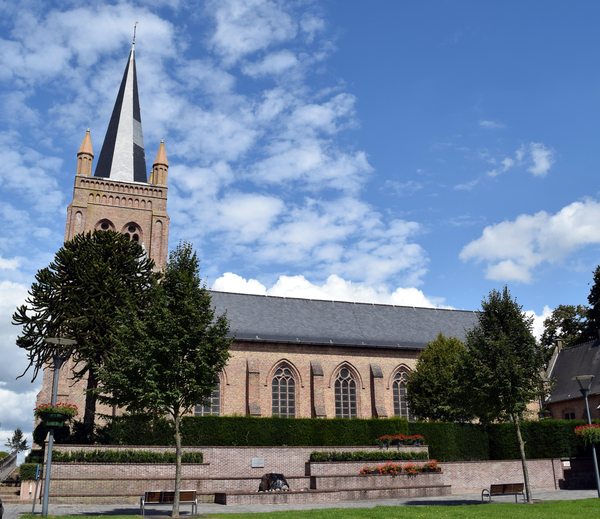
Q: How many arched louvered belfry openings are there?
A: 2